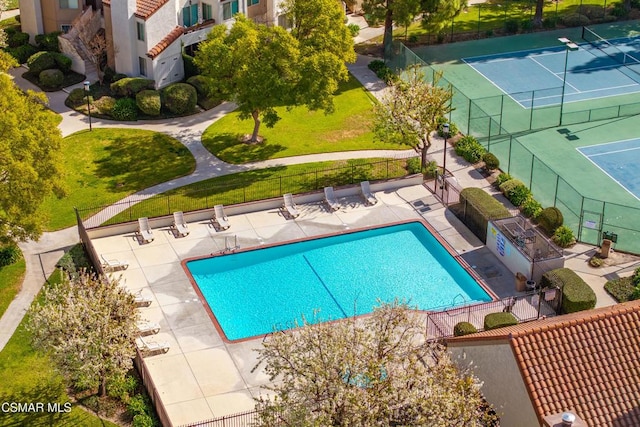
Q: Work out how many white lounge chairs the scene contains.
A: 10